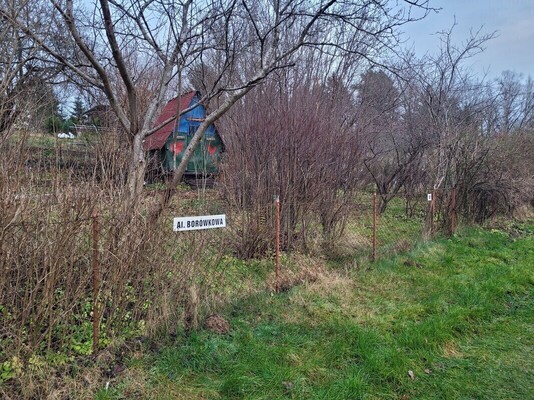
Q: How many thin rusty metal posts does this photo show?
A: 5